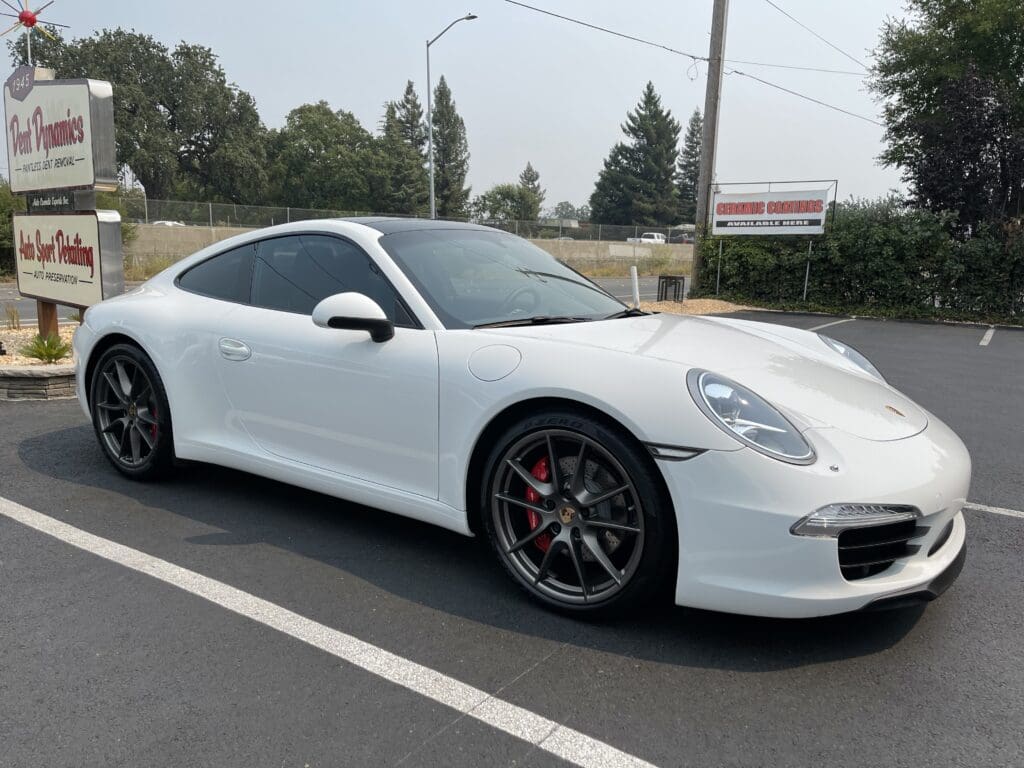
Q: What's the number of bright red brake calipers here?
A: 2